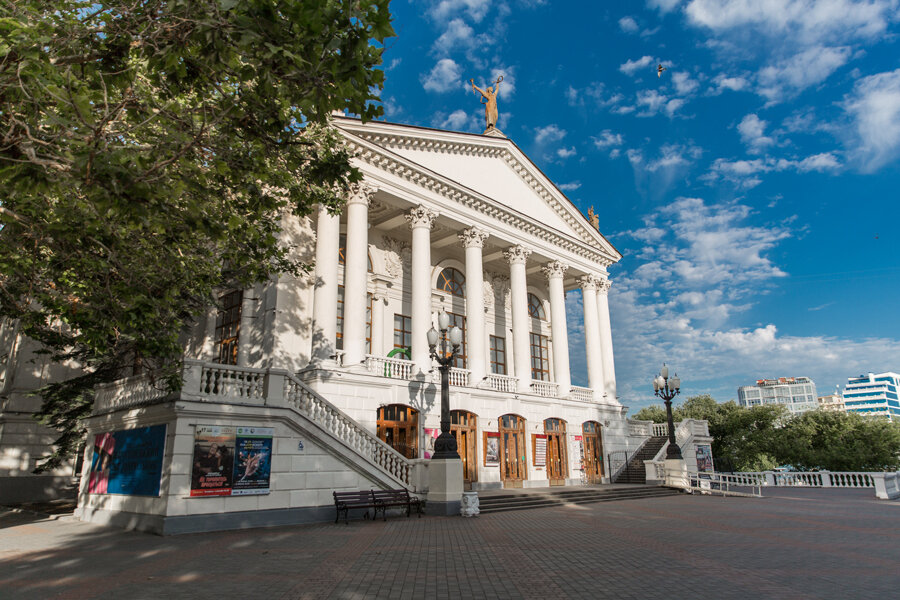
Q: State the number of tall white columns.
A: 8